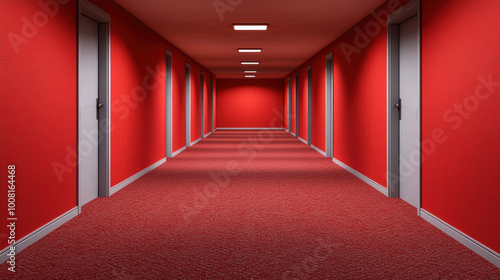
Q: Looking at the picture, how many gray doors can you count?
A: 10